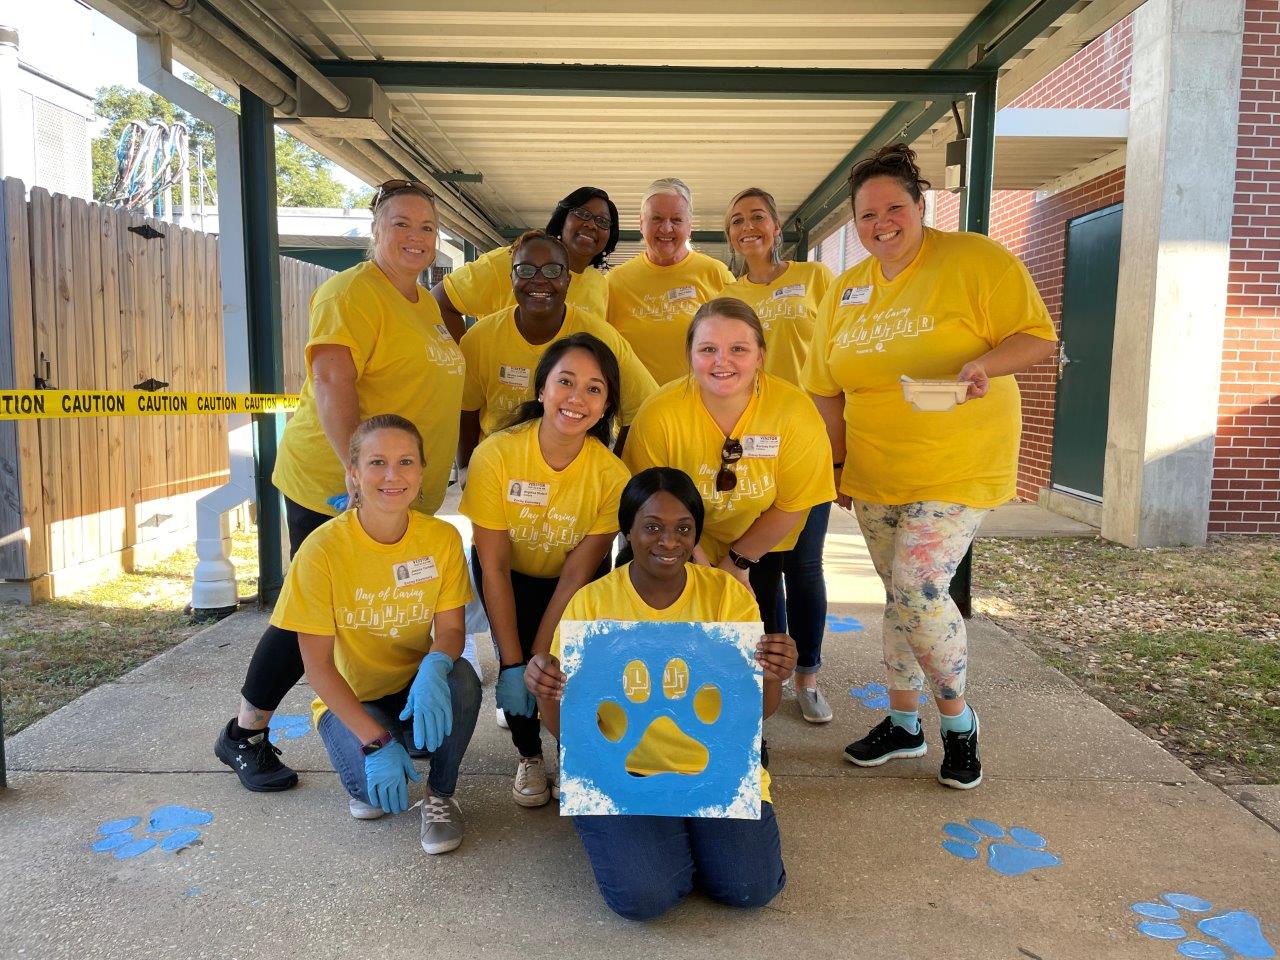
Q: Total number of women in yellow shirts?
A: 10